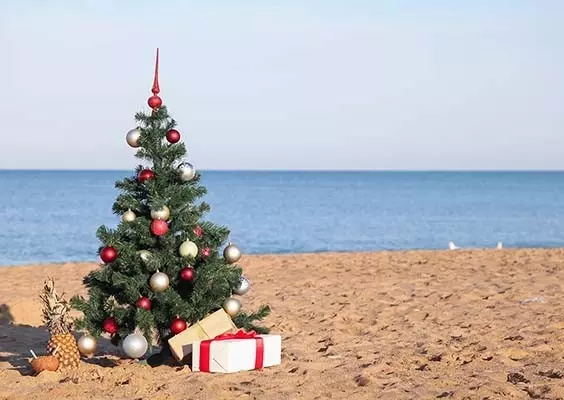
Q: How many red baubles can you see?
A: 10